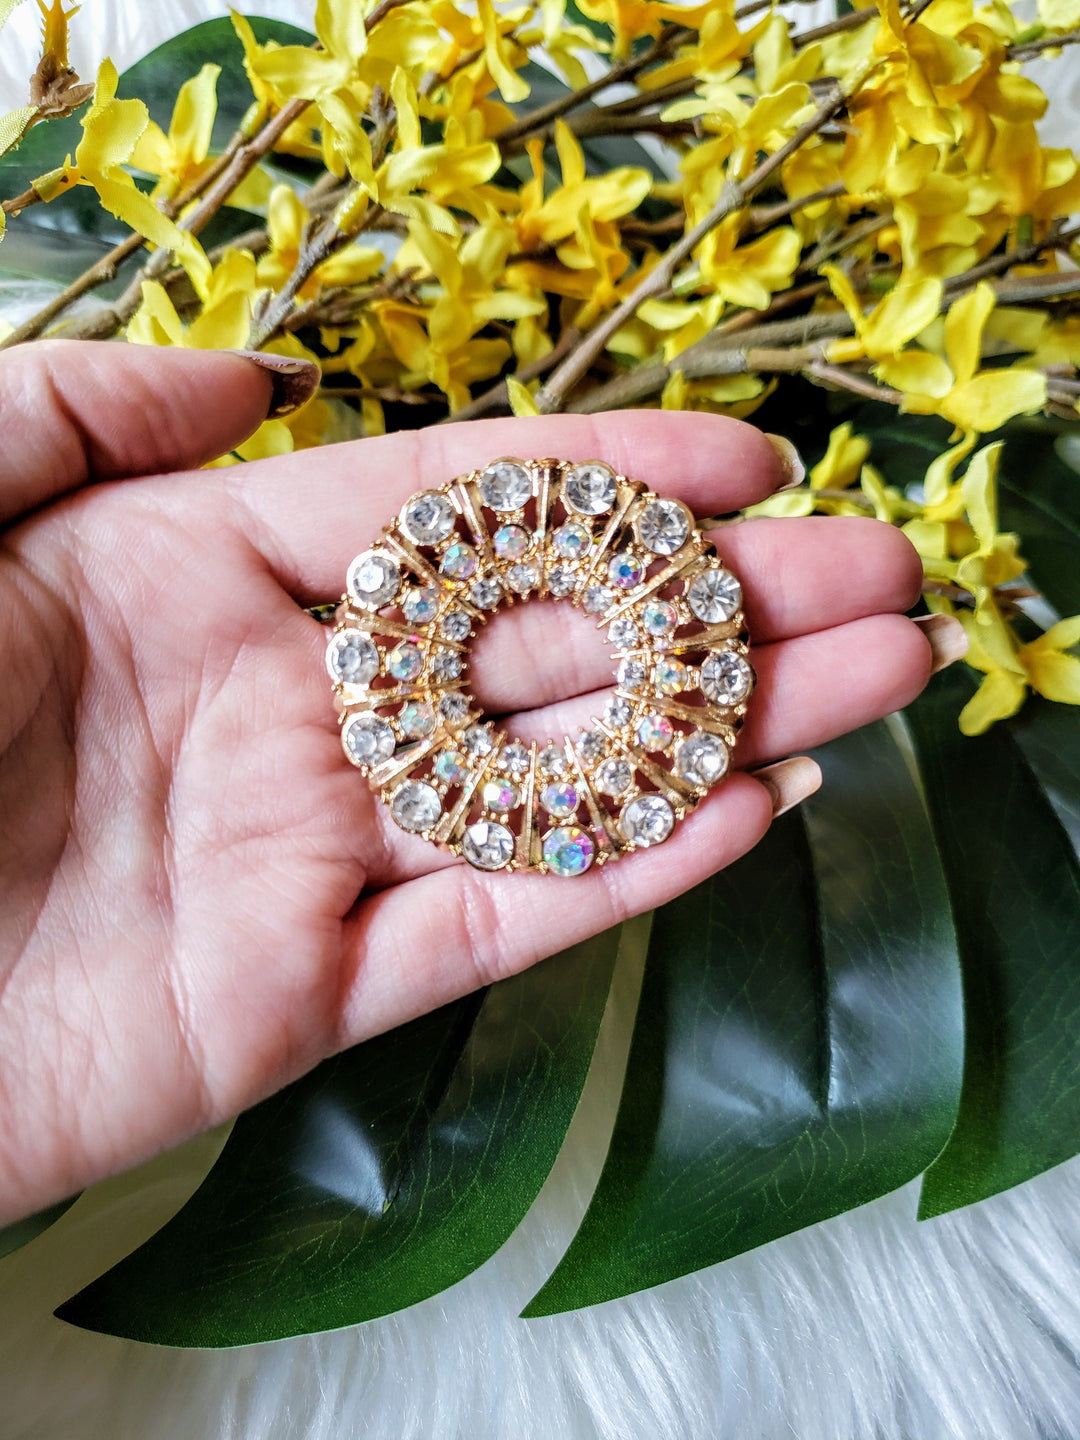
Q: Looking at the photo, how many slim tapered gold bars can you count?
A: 14